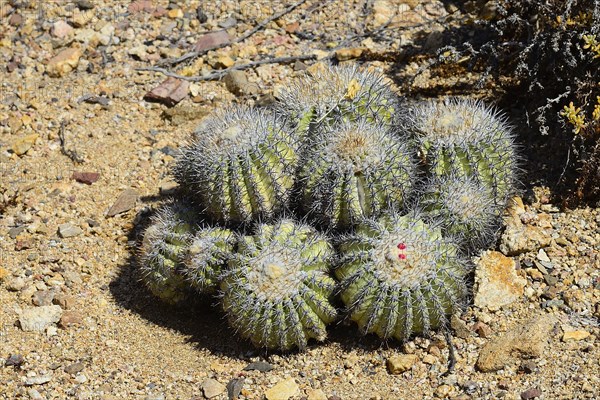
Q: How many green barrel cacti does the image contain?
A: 9